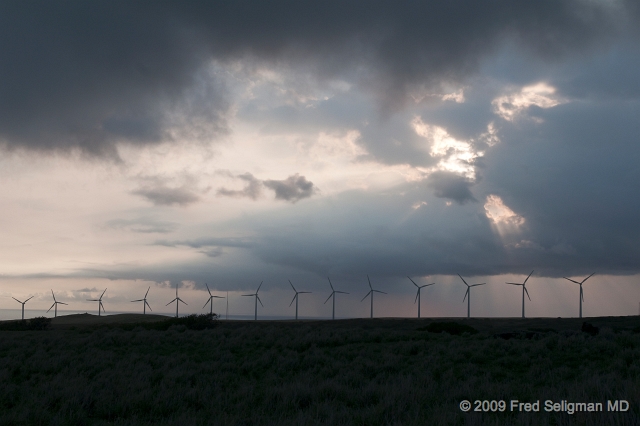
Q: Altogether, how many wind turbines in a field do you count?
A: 14